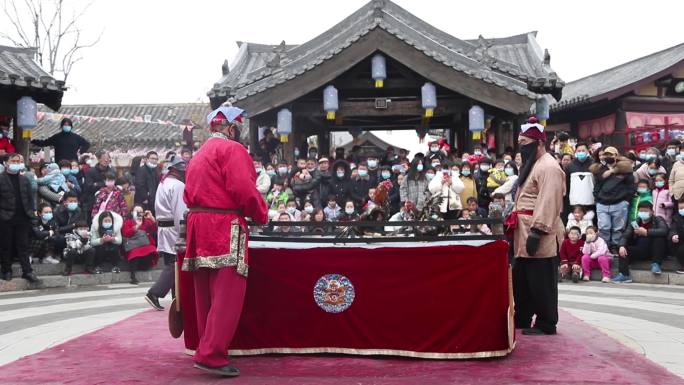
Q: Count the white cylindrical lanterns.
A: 7